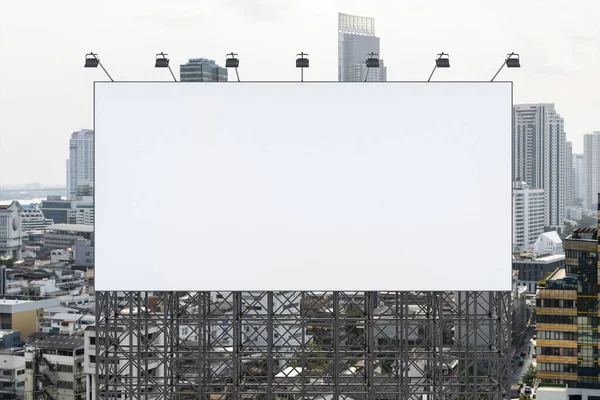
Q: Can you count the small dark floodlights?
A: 7